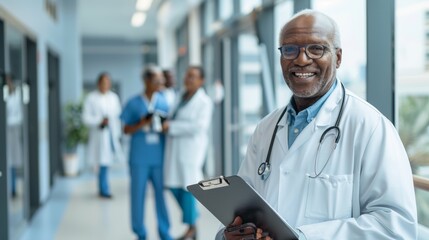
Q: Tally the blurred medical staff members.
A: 4